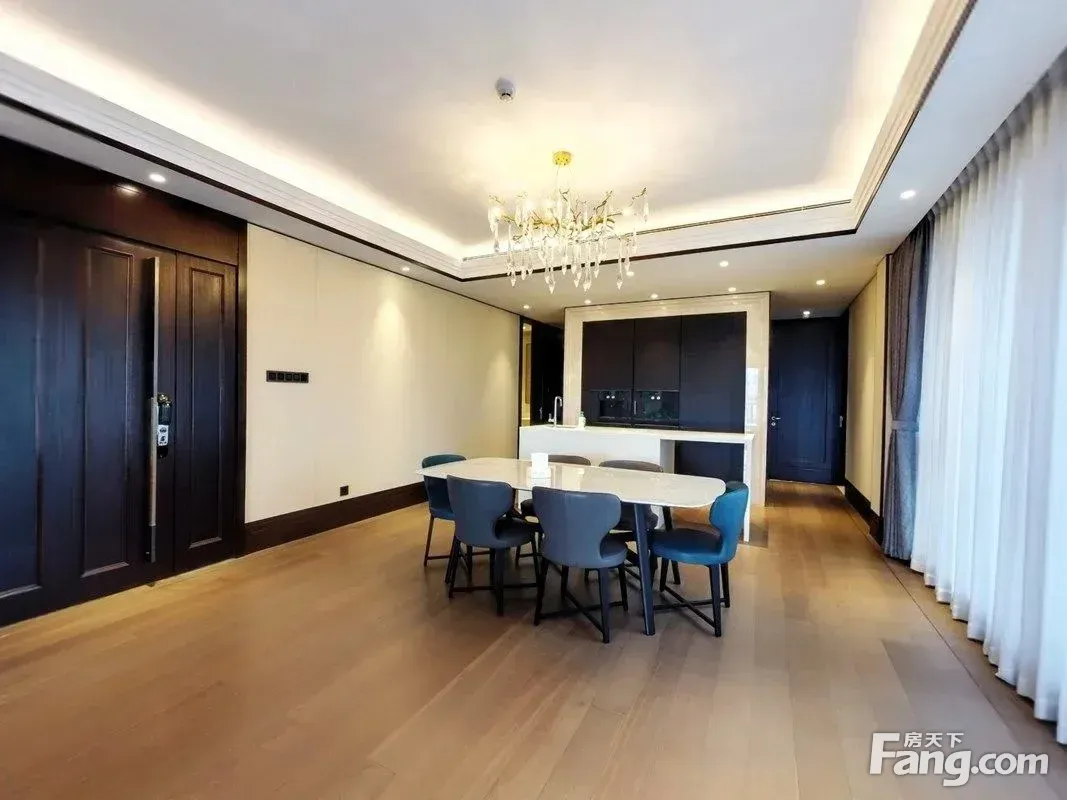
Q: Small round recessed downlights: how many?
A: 11